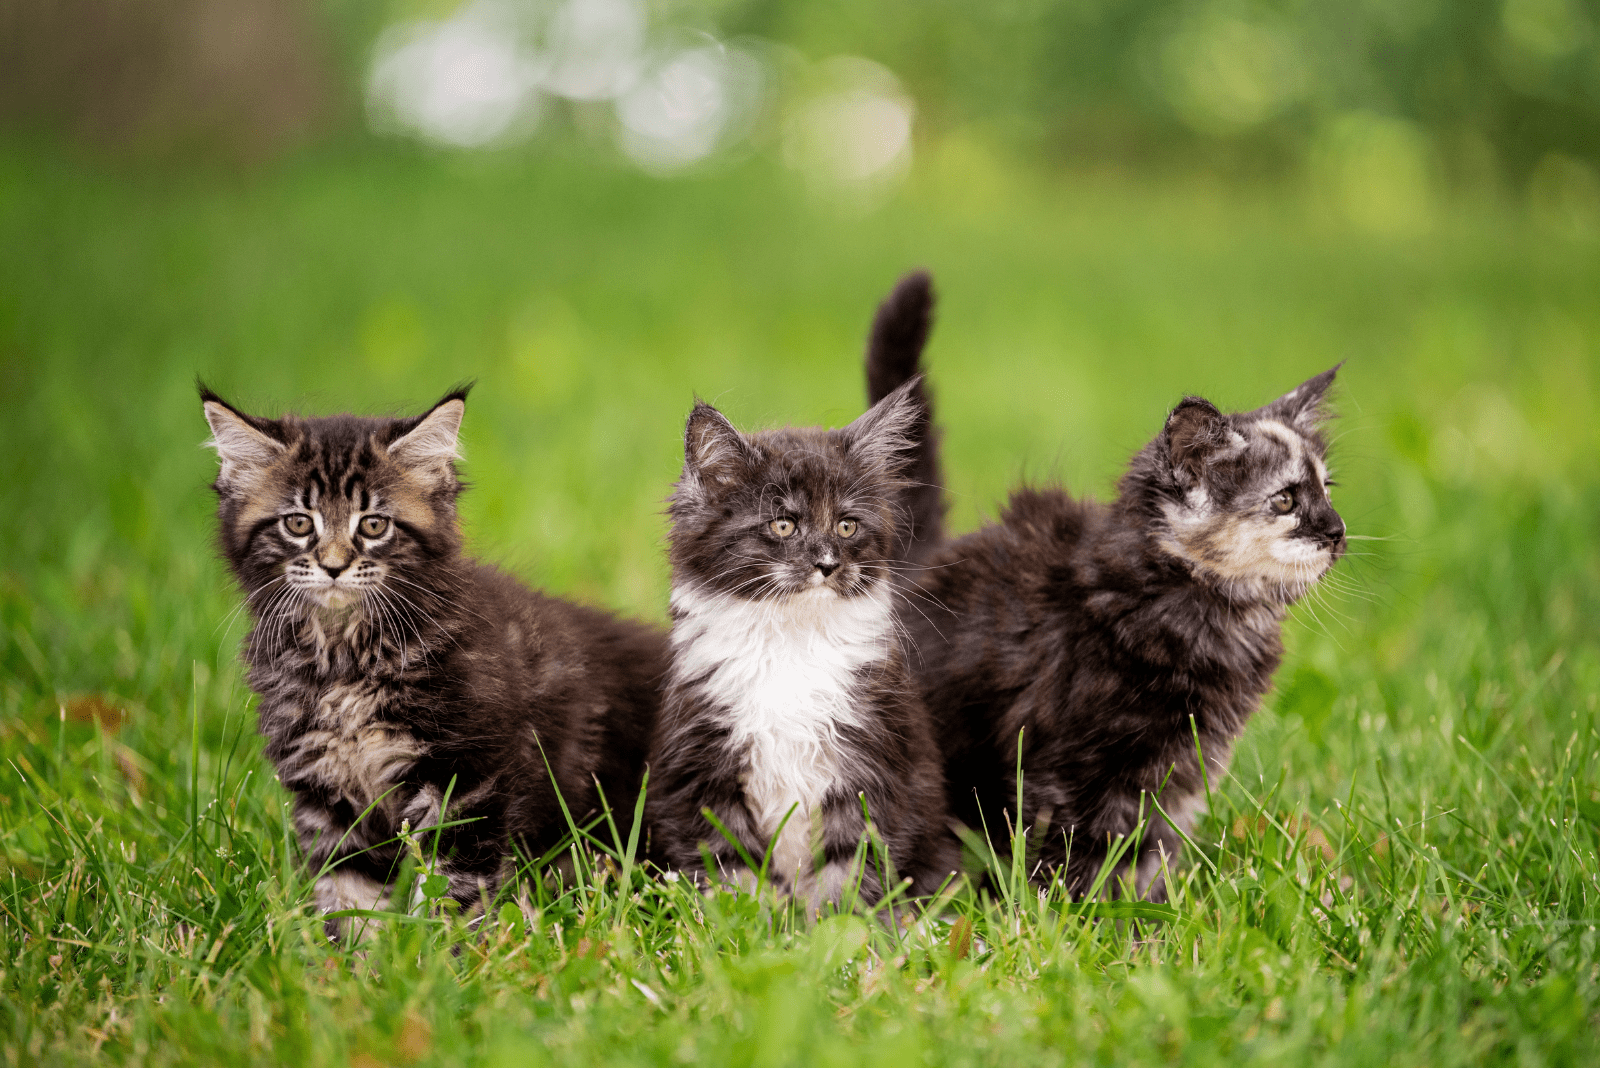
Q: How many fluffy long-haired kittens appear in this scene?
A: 3